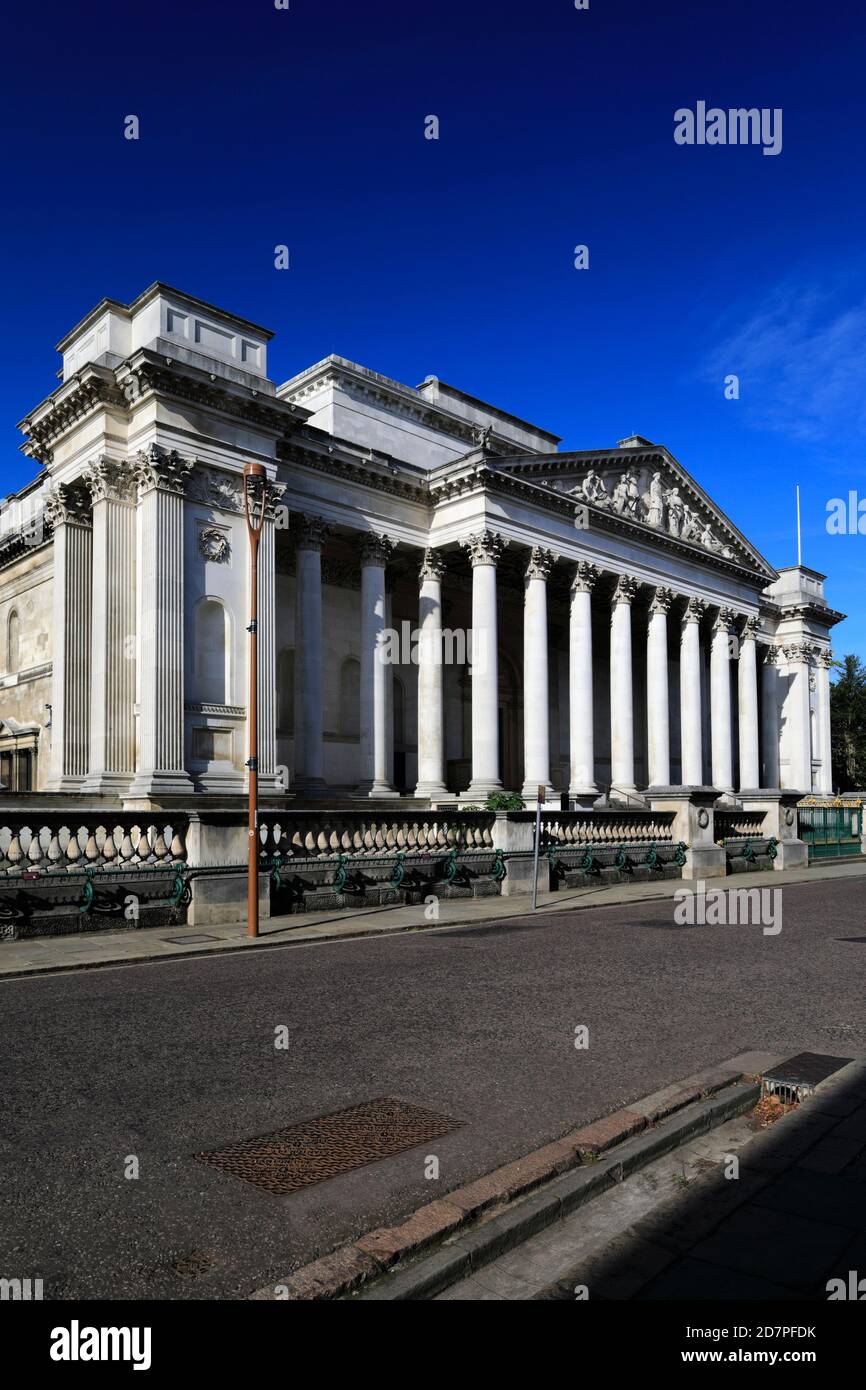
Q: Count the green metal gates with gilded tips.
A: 1